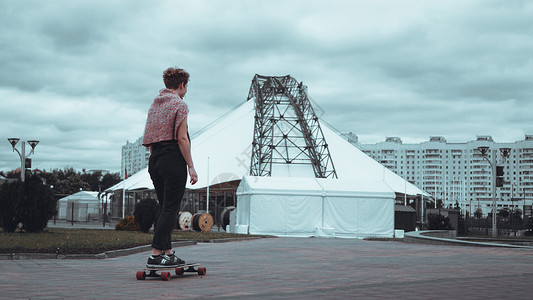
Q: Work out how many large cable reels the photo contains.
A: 3